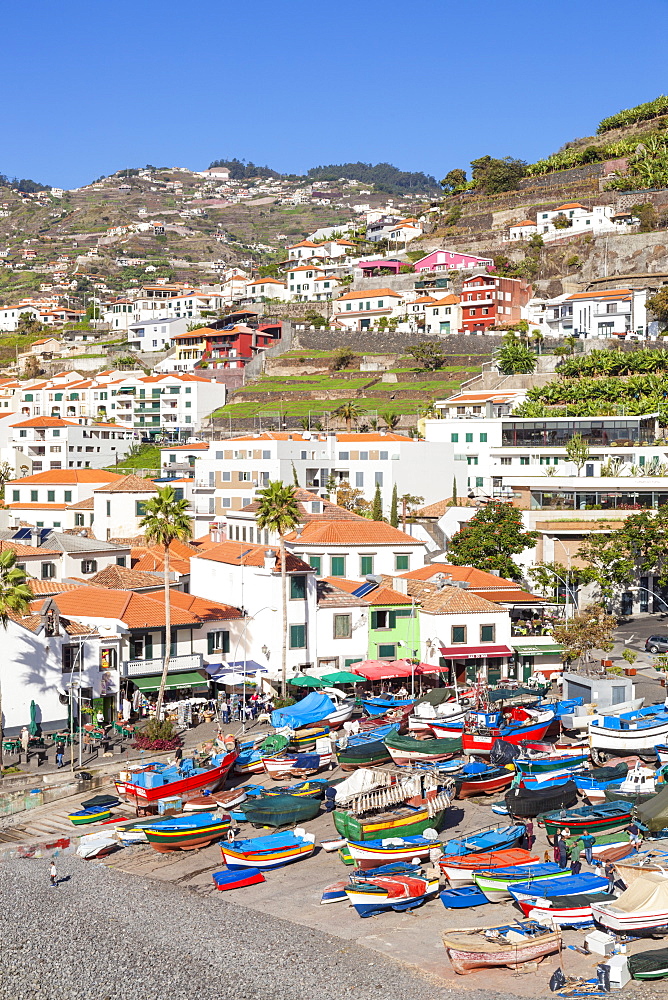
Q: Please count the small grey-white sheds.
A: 1